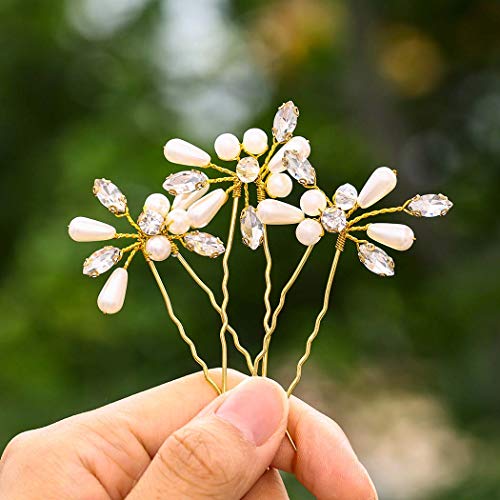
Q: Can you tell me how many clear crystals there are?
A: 13